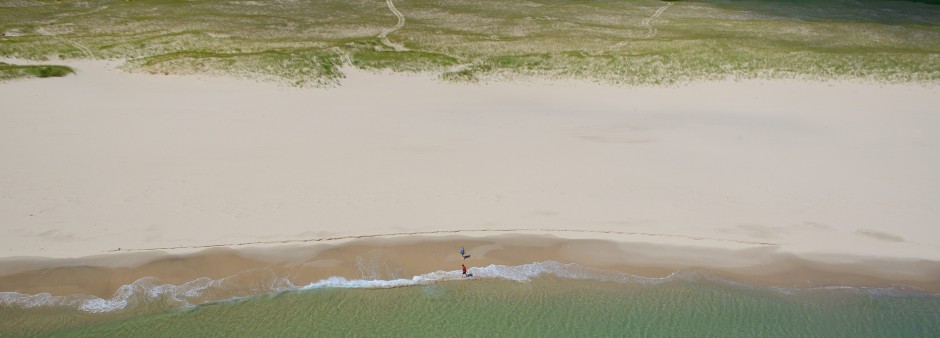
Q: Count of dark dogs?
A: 0